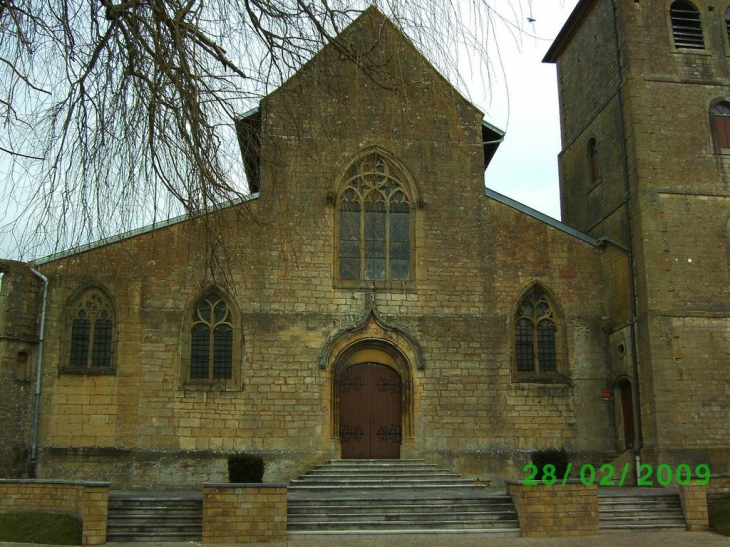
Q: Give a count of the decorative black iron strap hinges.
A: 4